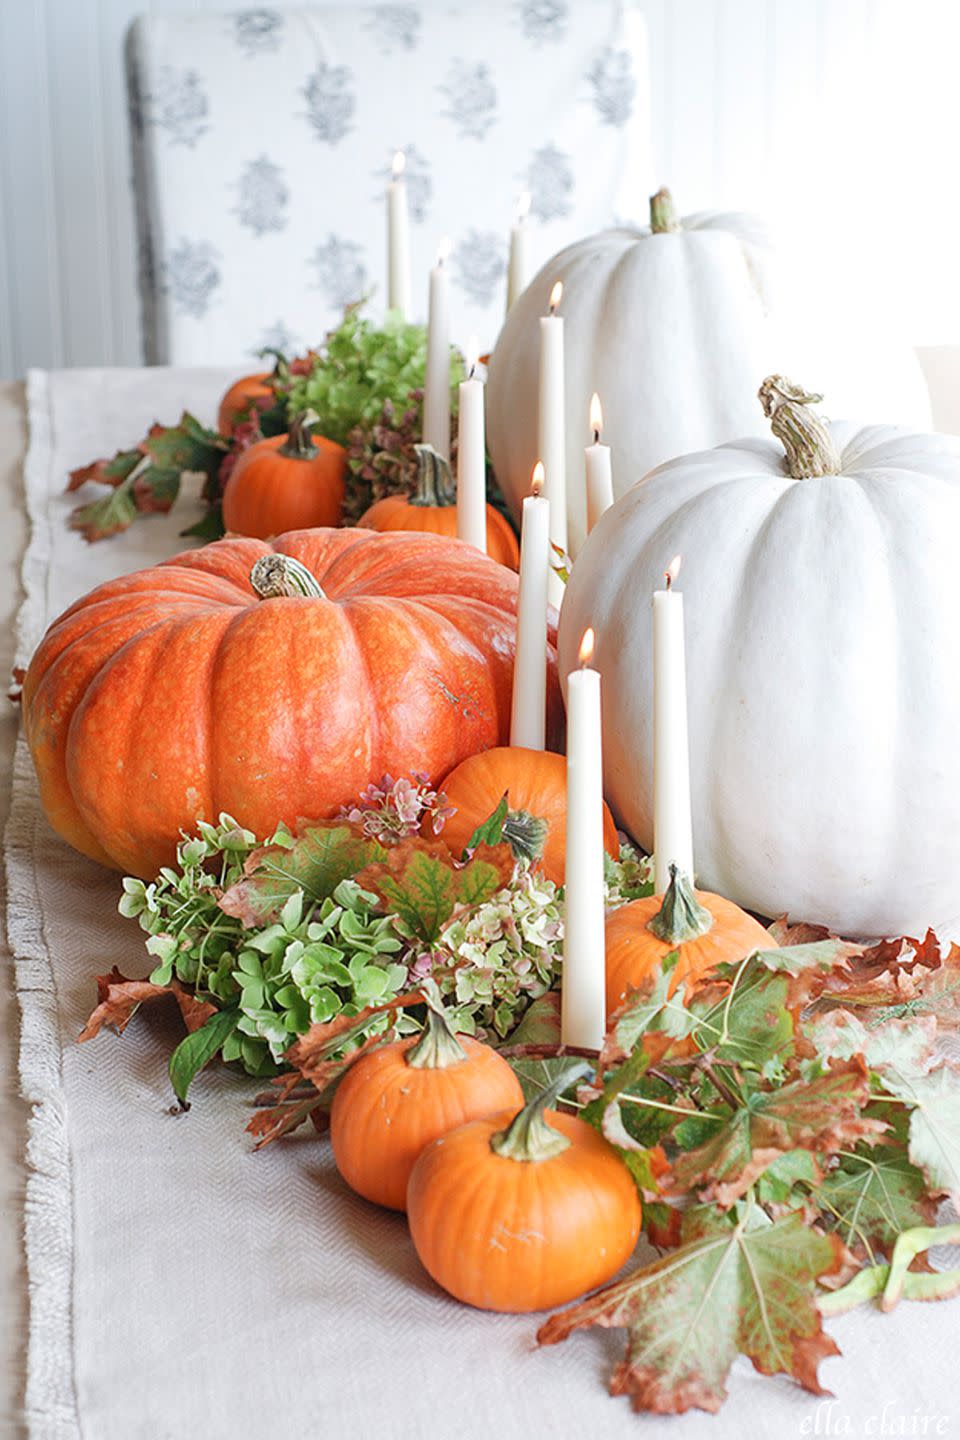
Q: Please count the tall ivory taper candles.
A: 9